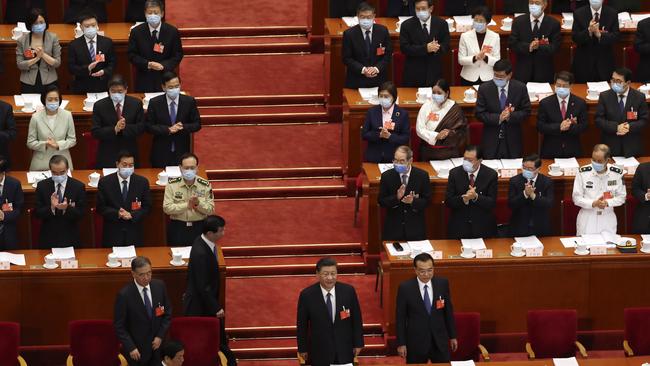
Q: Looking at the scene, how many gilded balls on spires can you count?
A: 0